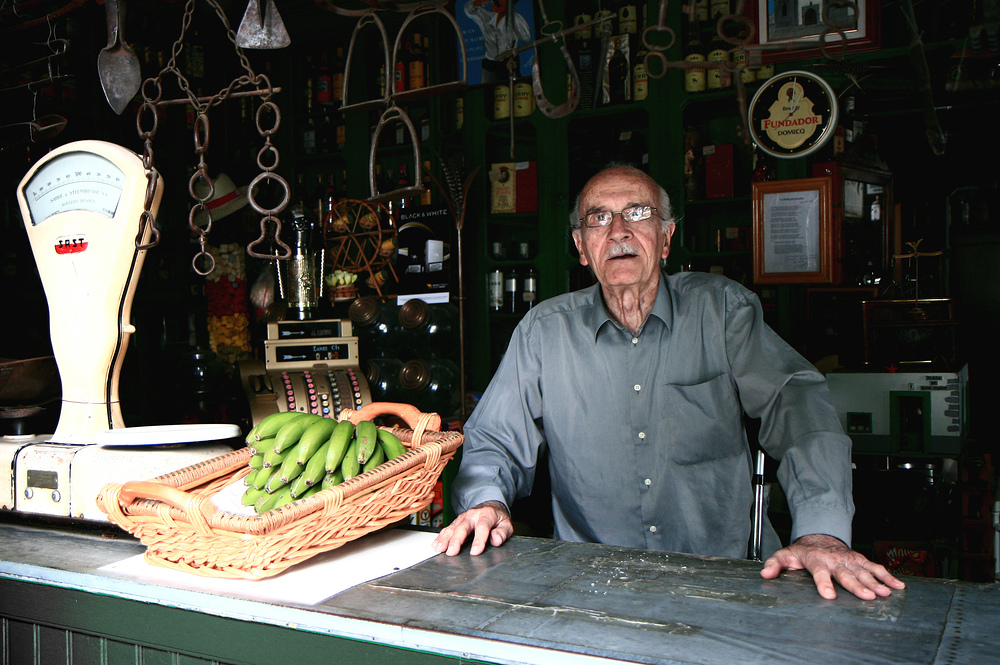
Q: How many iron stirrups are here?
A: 3